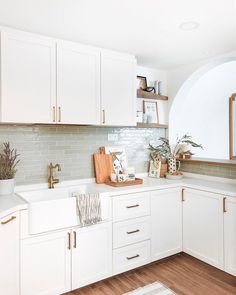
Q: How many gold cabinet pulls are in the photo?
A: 11